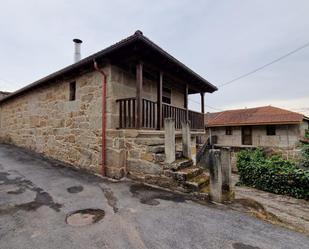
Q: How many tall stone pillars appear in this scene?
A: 4